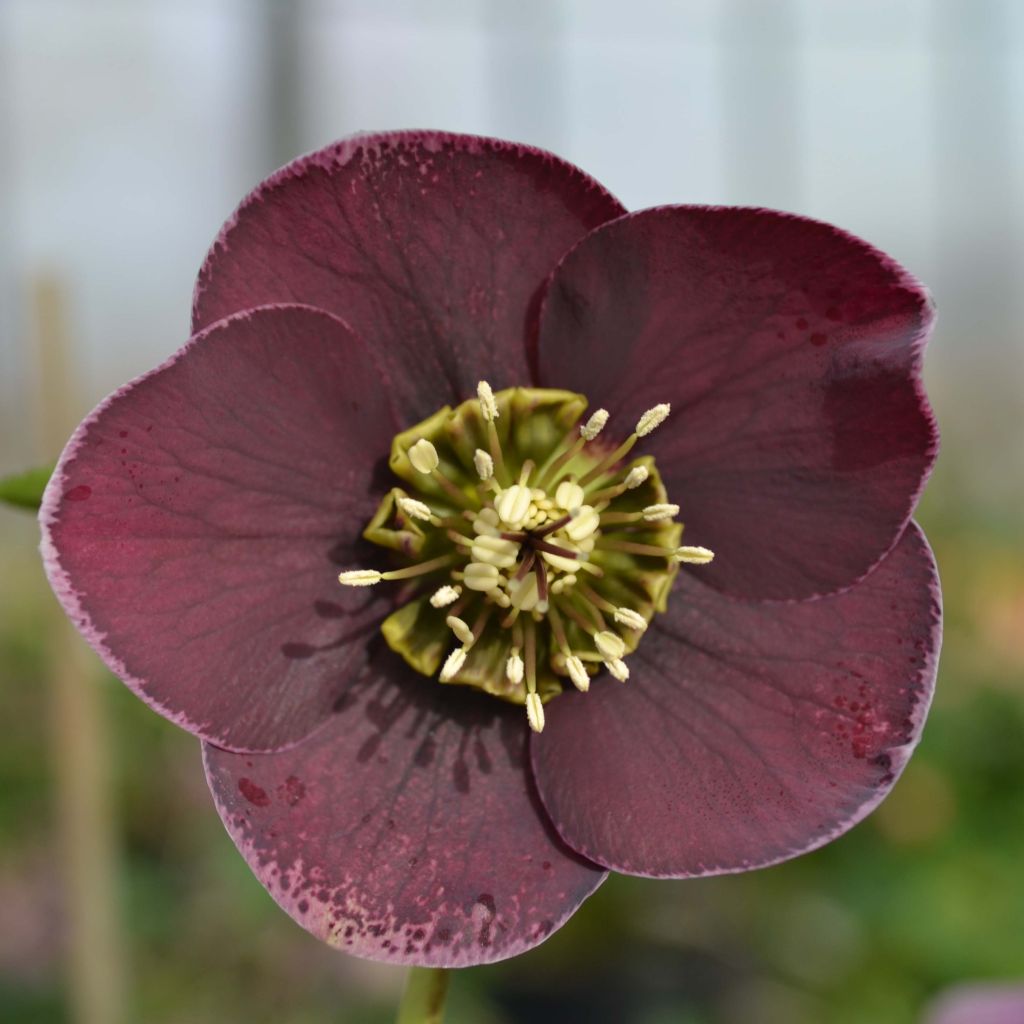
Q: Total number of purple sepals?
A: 5